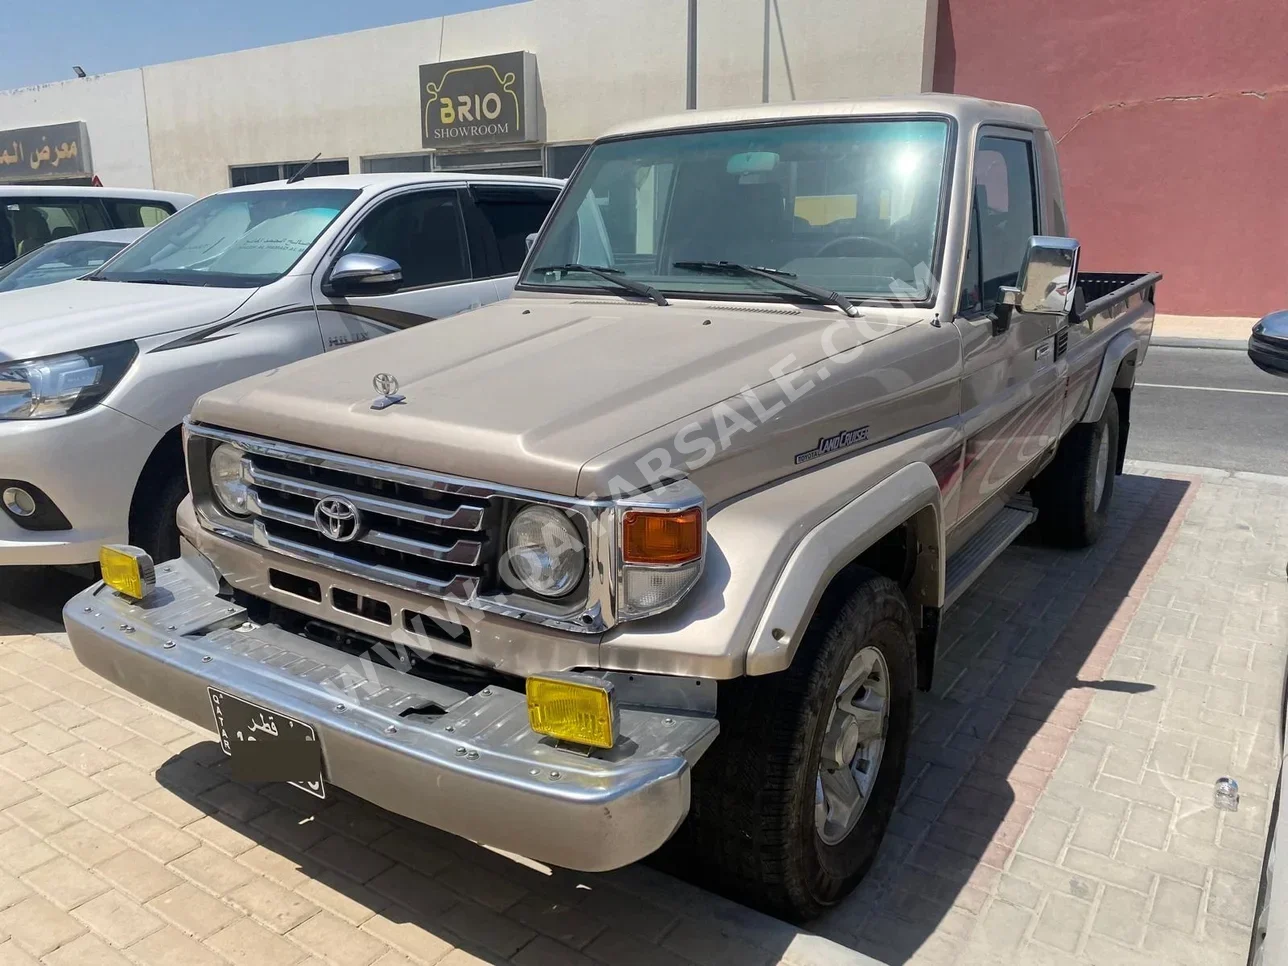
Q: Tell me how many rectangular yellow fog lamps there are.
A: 2